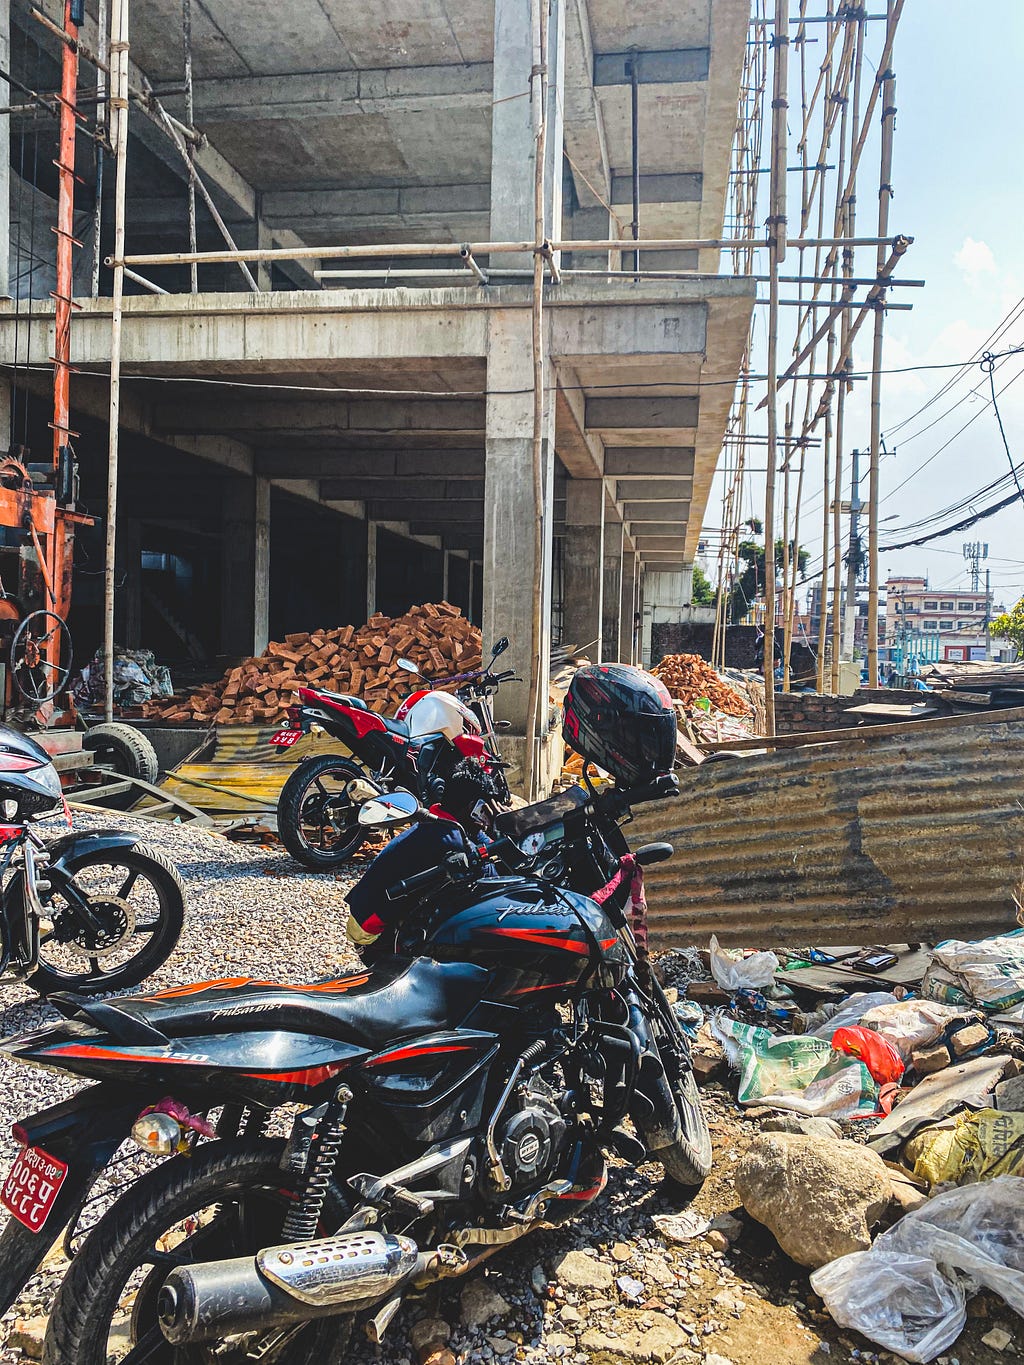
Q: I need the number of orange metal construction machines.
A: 1